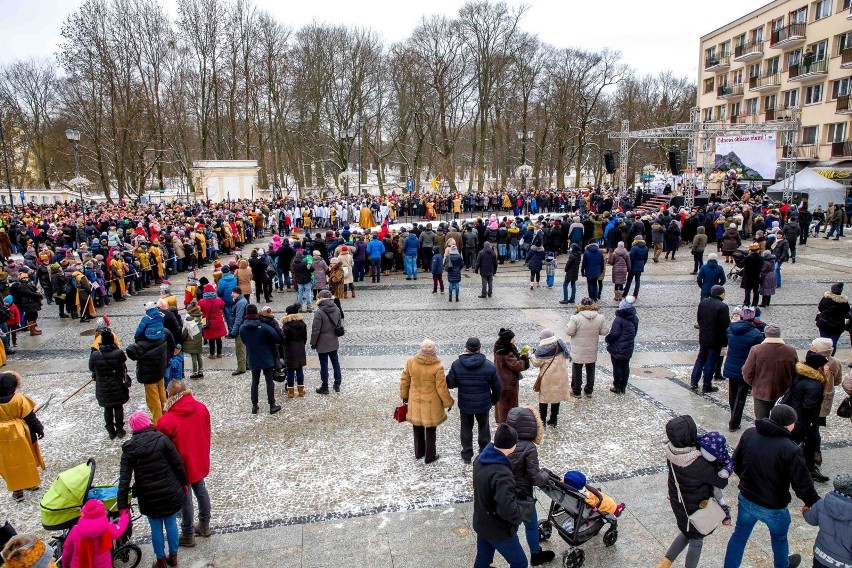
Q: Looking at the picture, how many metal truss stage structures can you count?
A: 1